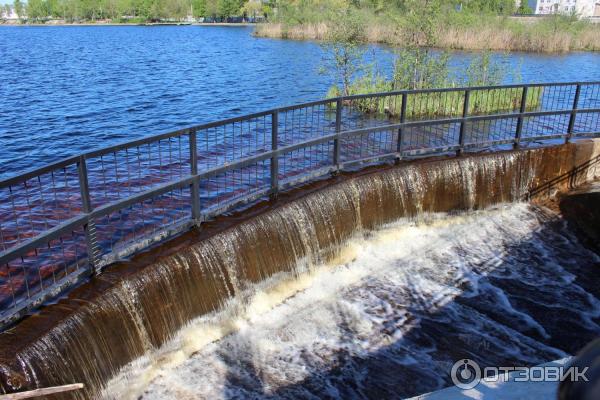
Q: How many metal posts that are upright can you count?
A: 8